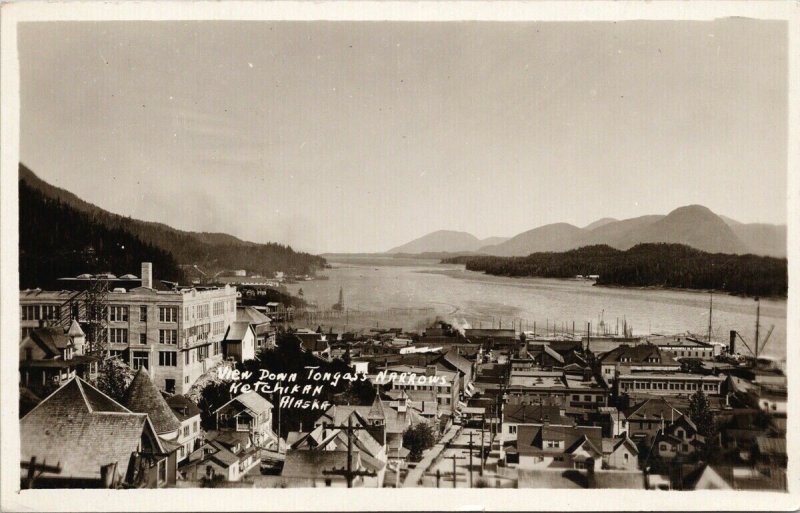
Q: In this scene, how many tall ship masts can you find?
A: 2